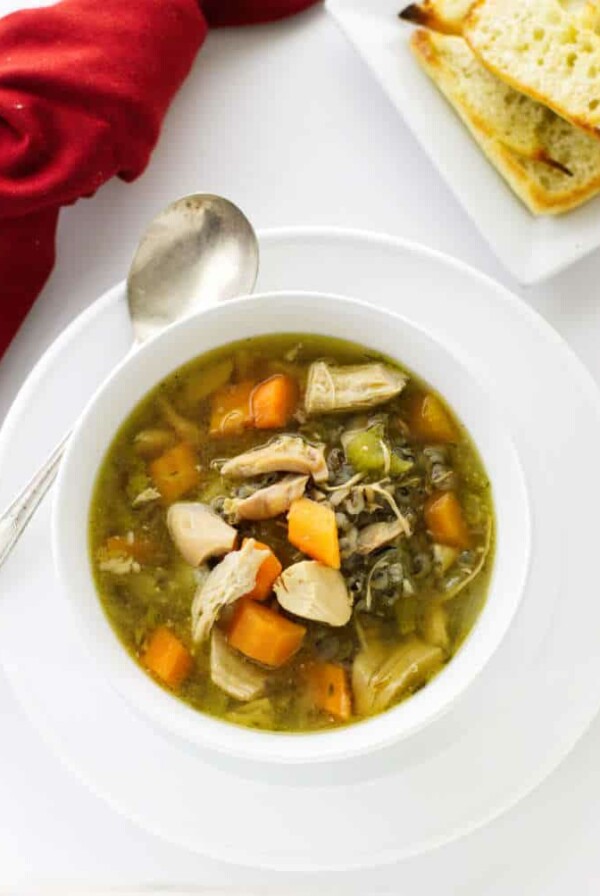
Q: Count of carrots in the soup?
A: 11